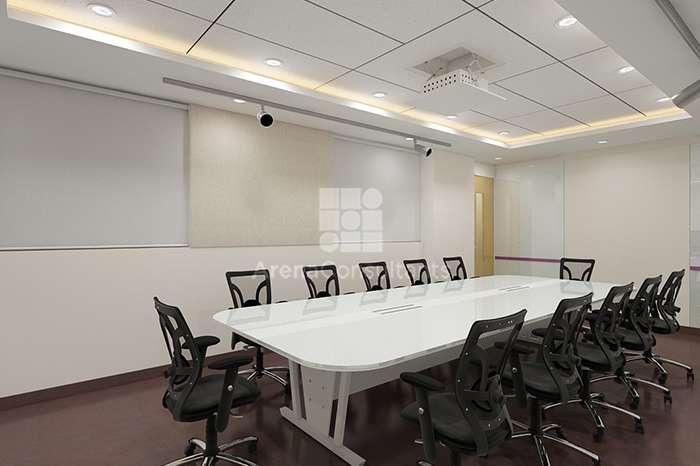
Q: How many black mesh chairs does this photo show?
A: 12